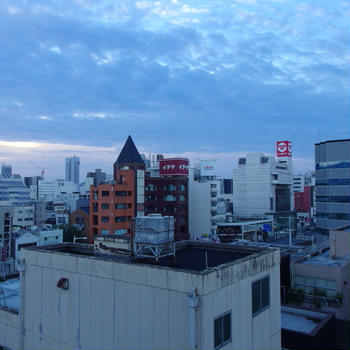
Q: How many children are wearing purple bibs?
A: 0